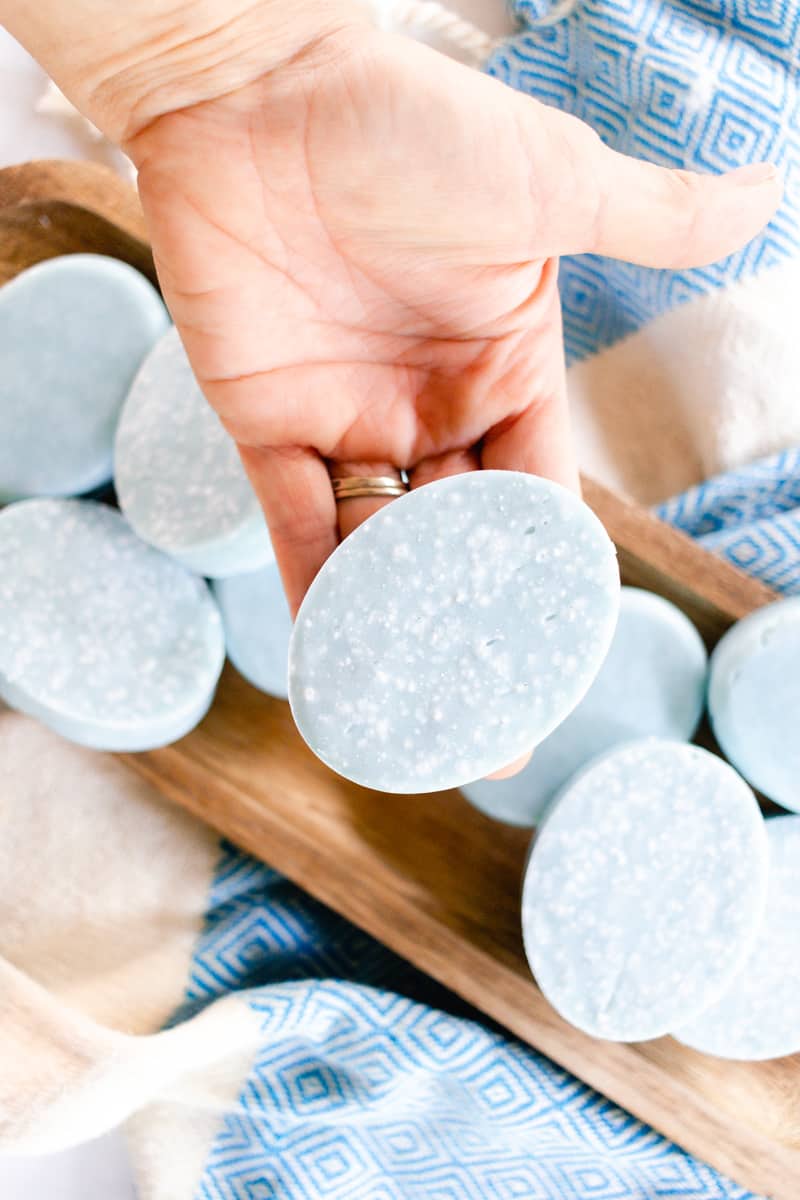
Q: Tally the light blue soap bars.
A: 9